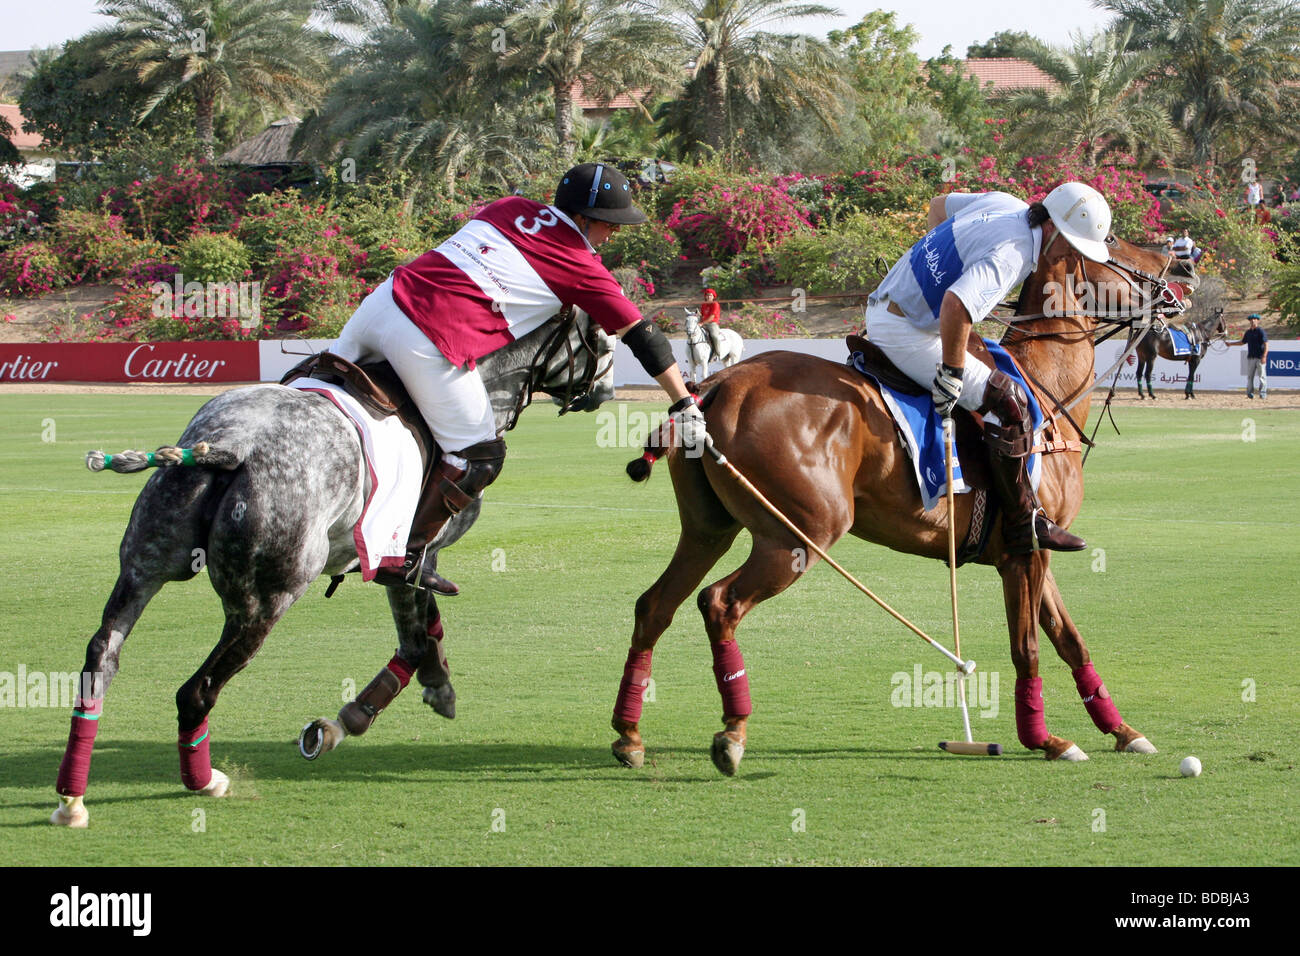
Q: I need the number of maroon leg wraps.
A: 8